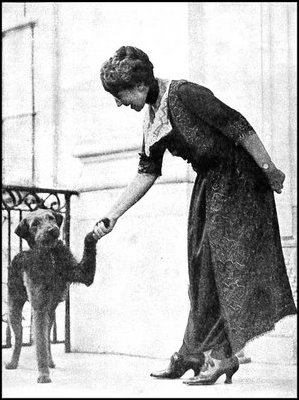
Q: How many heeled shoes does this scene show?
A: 2